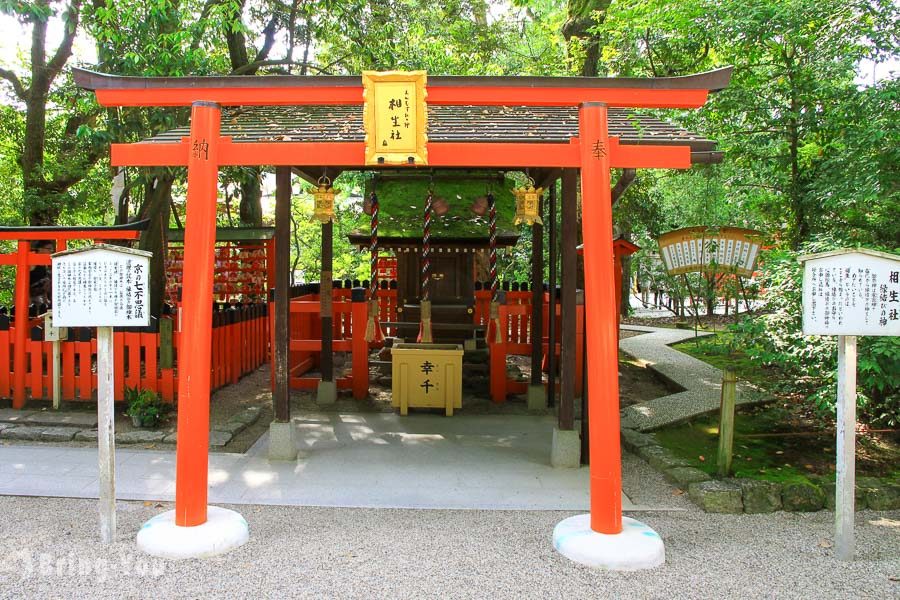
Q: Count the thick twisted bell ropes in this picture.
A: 3